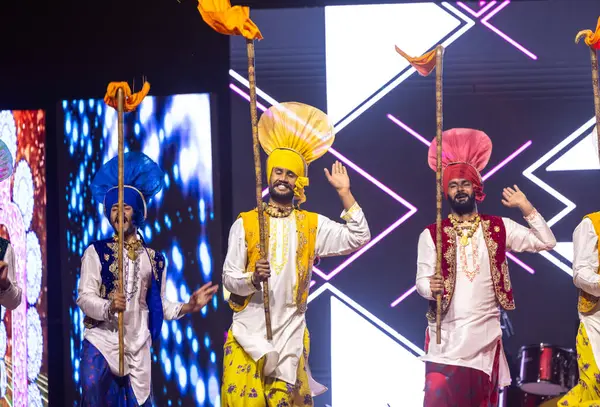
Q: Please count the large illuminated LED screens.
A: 3